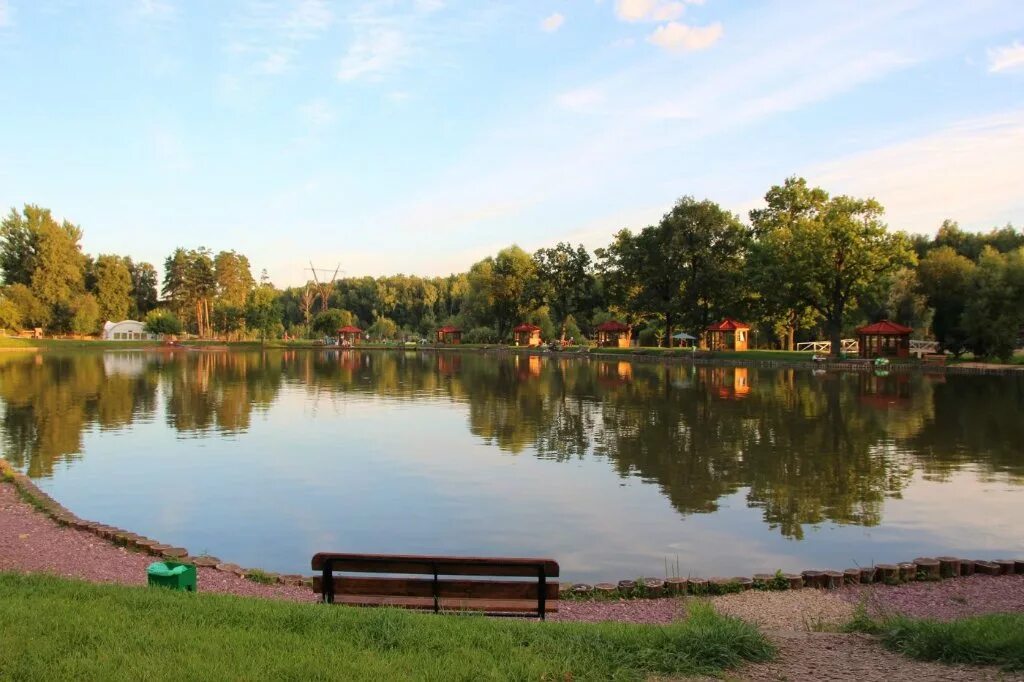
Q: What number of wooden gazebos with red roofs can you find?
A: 6